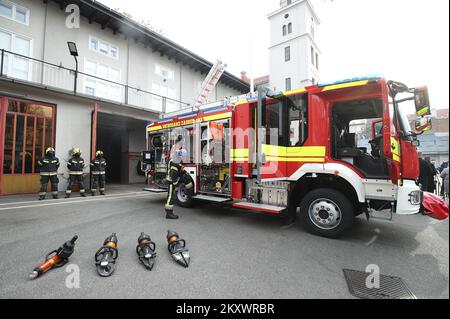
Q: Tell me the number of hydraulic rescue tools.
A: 4